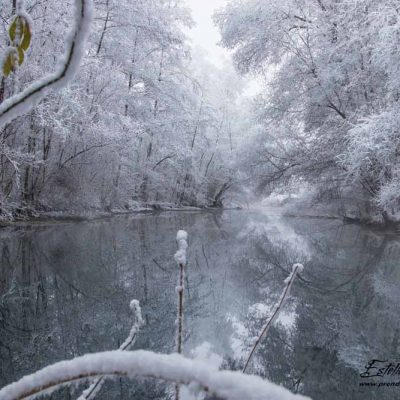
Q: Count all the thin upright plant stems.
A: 3